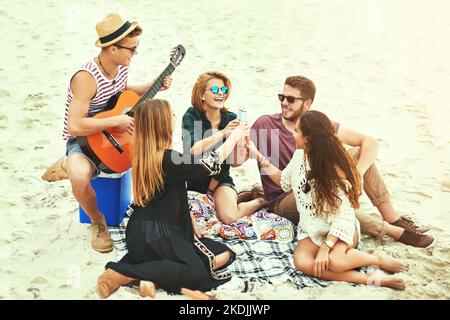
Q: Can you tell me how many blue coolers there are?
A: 1